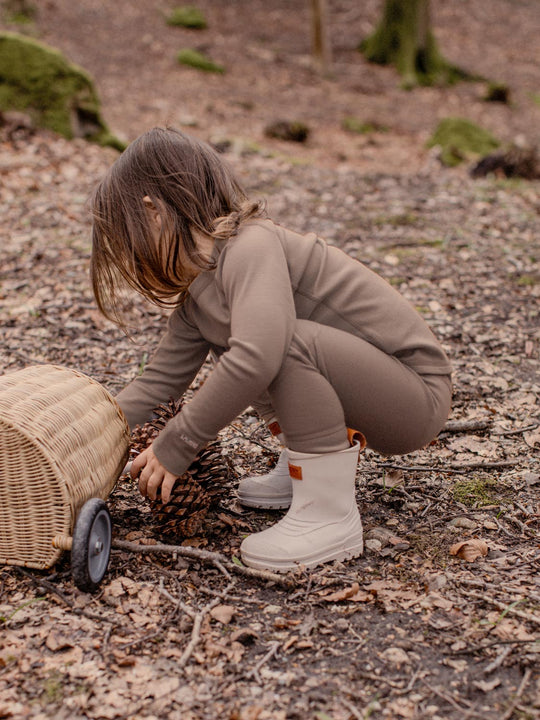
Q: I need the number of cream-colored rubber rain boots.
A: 2